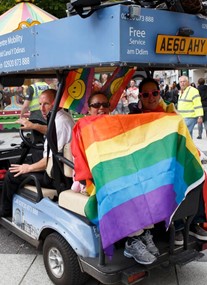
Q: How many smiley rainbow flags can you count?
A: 2